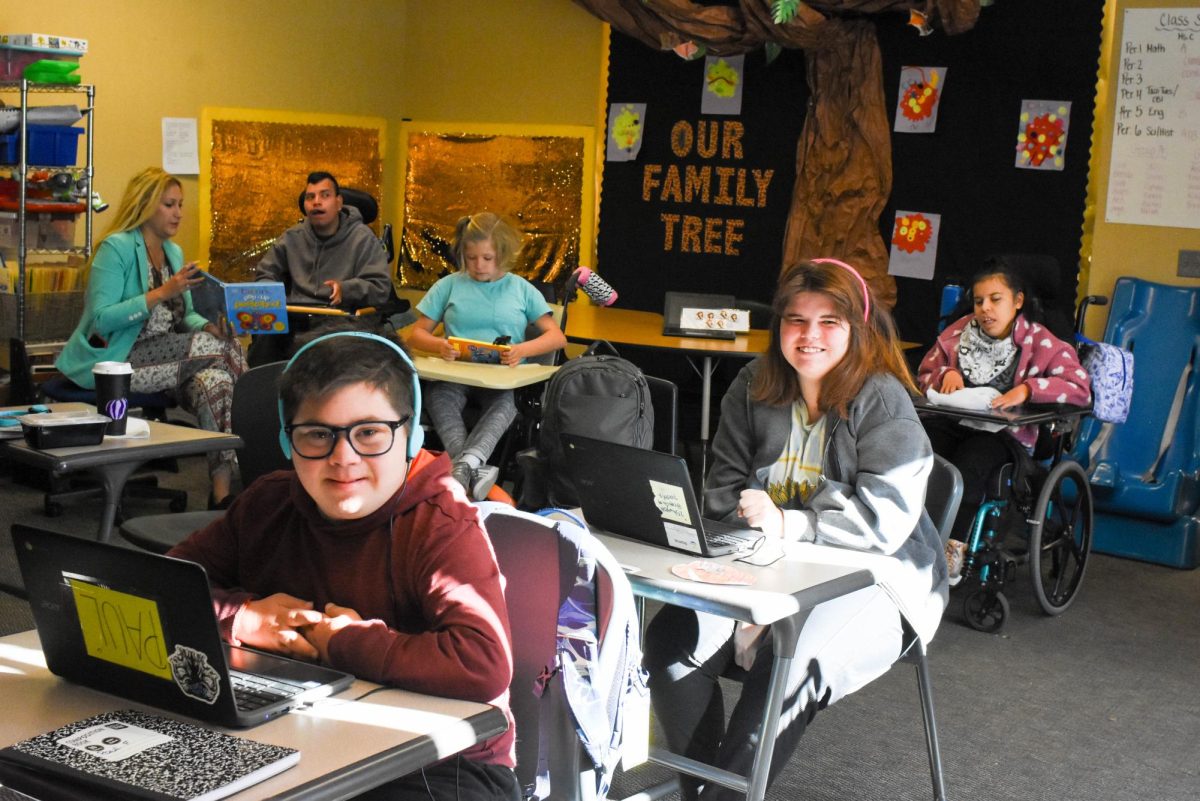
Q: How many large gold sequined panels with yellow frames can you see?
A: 2